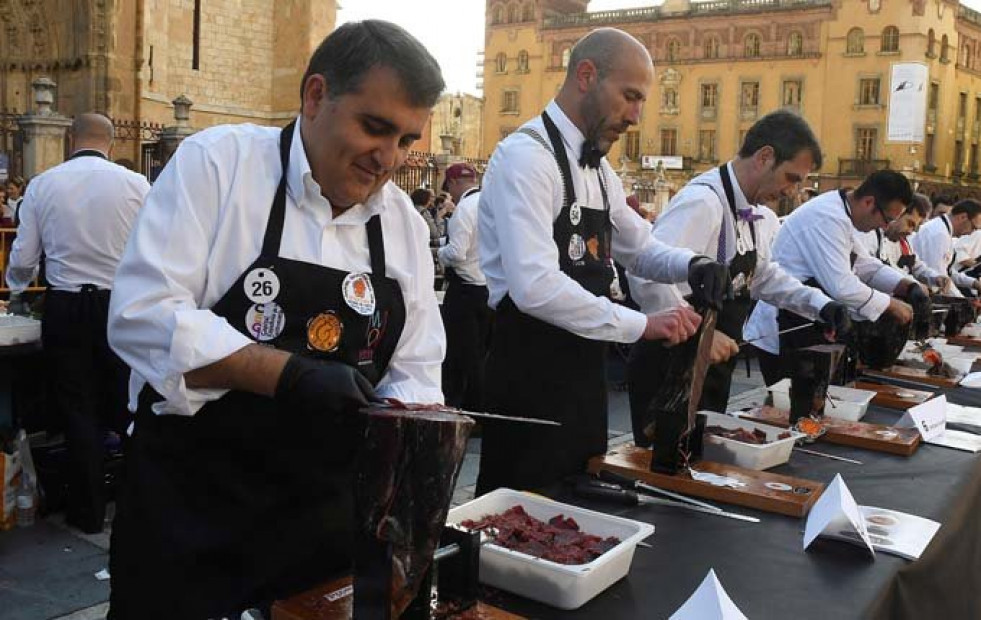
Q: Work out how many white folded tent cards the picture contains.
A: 3